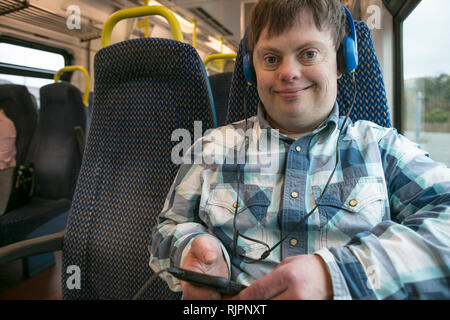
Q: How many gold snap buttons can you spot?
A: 5